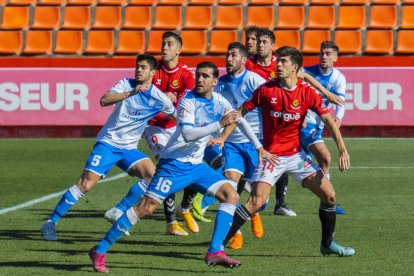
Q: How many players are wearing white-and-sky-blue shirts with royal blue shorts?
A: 4